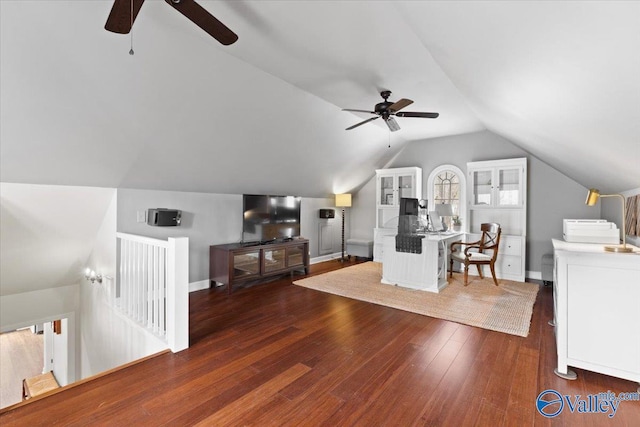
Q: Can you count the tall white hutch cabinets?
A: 2